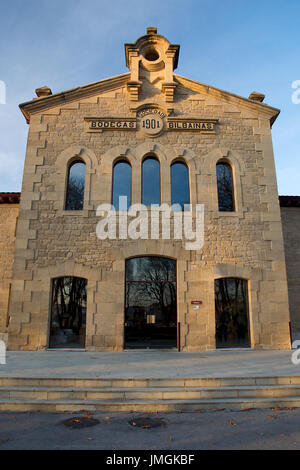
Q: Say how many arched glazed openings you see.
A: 8